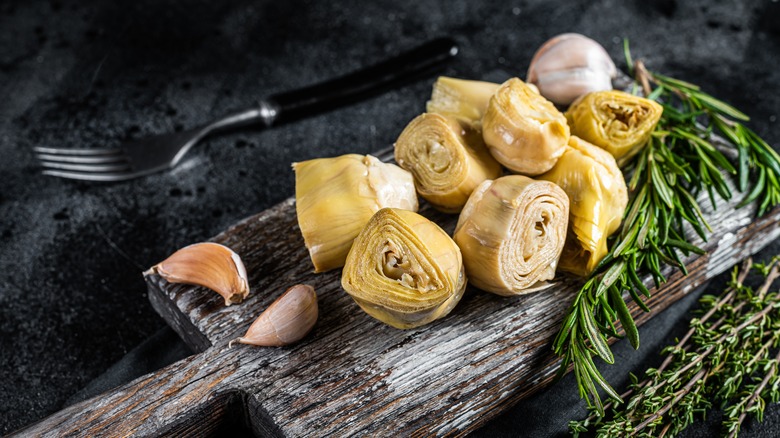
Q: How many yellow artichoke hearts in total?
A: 8